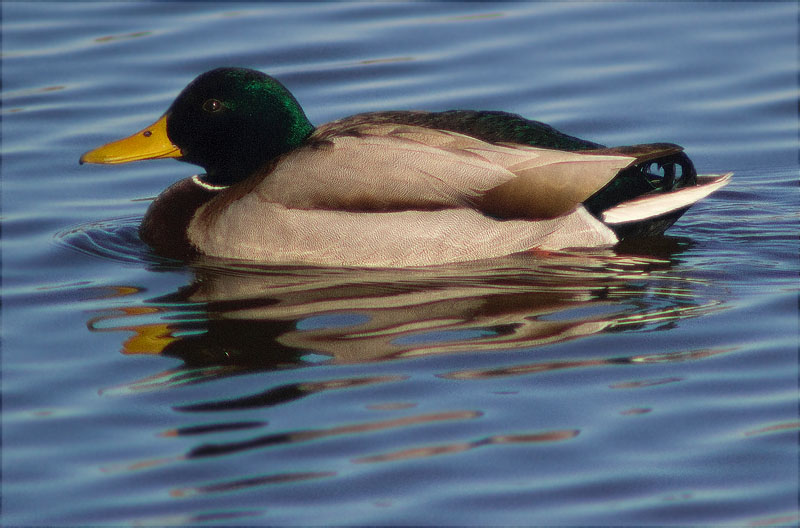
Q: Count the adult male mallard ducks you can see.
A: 1